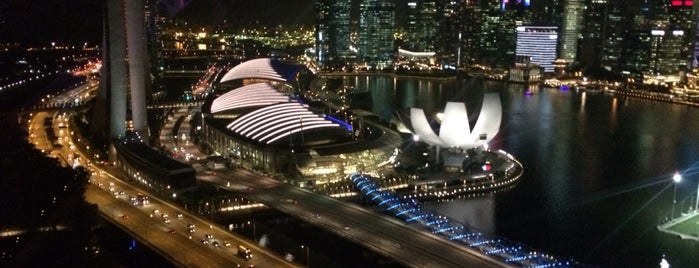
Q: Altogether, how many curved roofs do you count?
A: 3